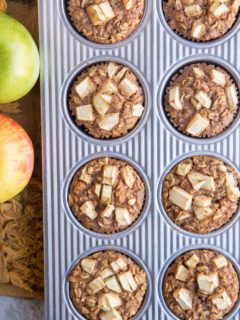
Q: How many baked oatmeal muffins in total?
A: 8